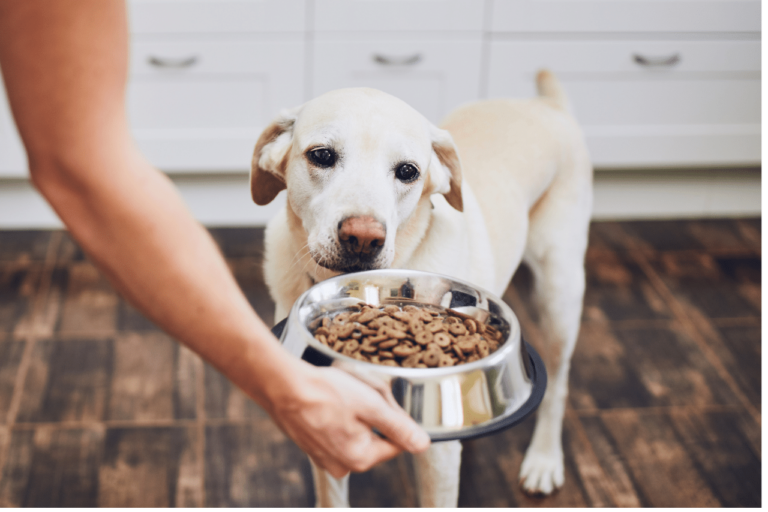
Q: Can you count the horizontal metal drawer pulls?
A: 3